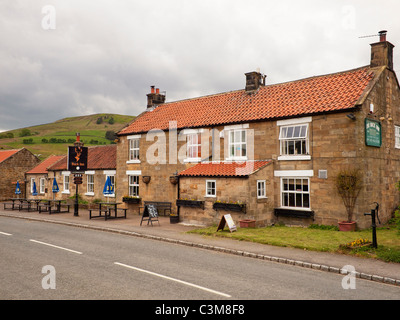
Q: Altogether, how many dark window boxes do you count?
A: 4